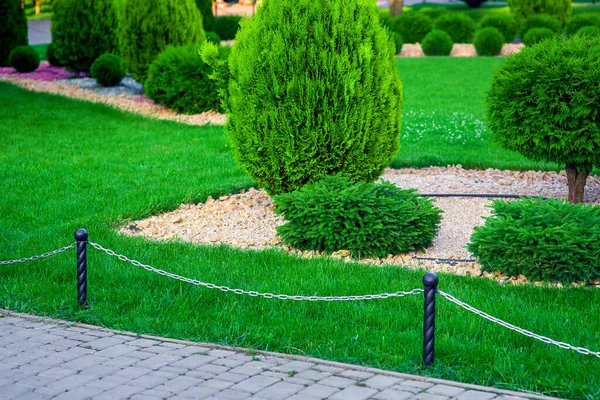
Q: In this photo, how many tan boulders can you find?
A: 0